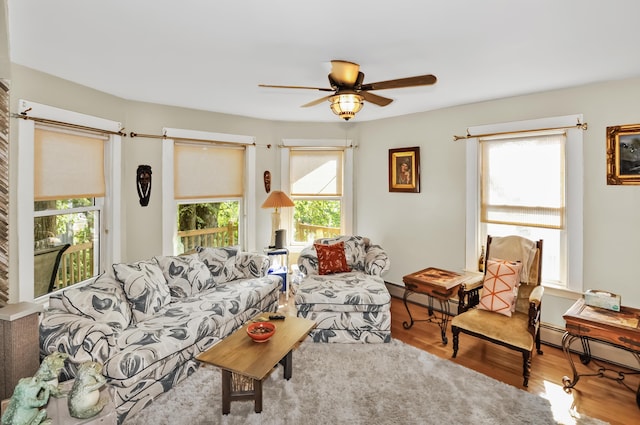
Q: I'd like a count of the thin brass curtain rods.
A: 4